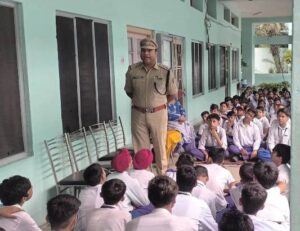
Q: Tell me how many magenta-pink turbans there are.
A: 2